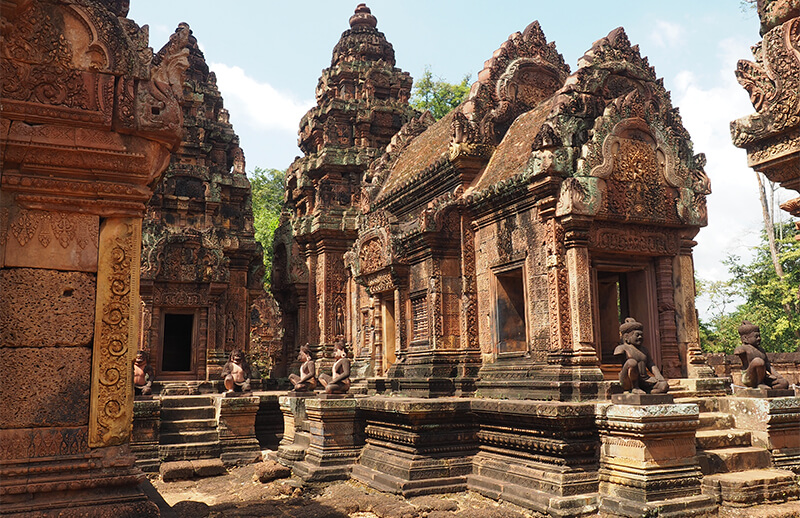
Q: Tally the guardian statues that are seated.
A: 6